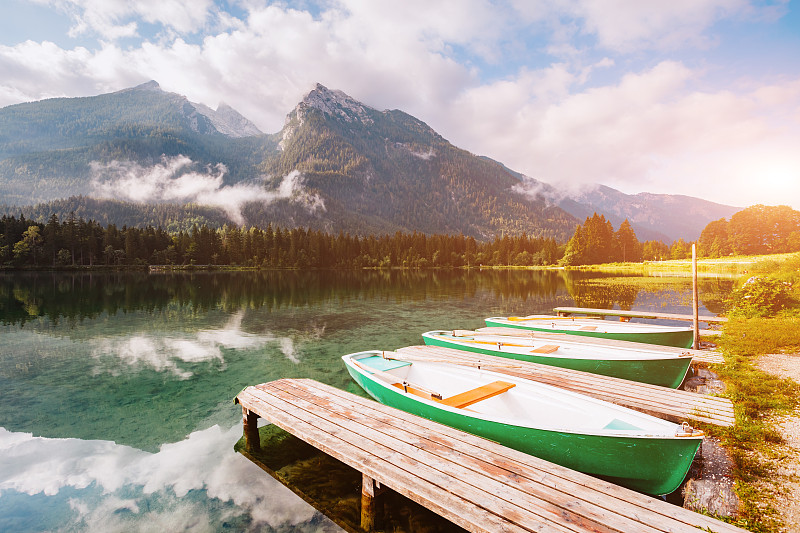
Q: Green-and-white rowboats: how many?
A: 3